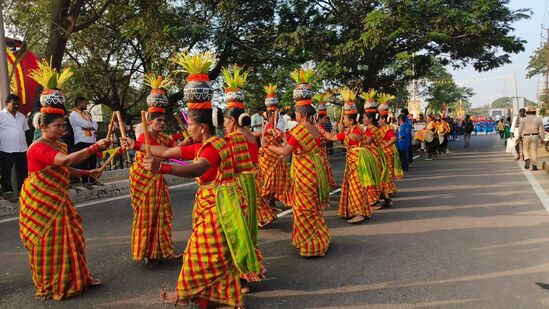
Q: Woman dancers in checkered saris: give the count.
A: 10